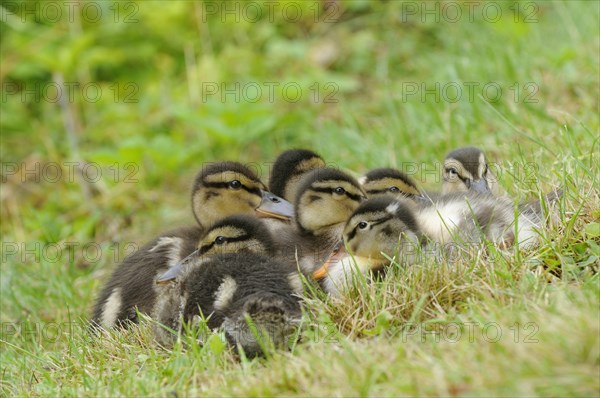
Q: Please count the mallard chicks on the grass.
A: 7